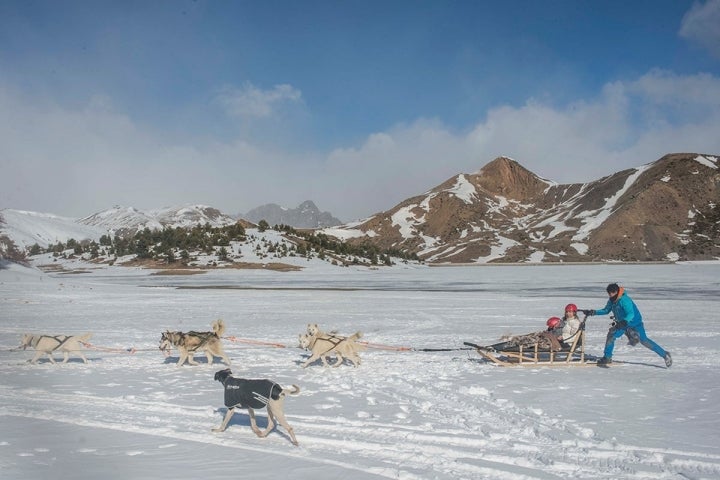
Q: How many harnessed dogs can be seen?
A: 4